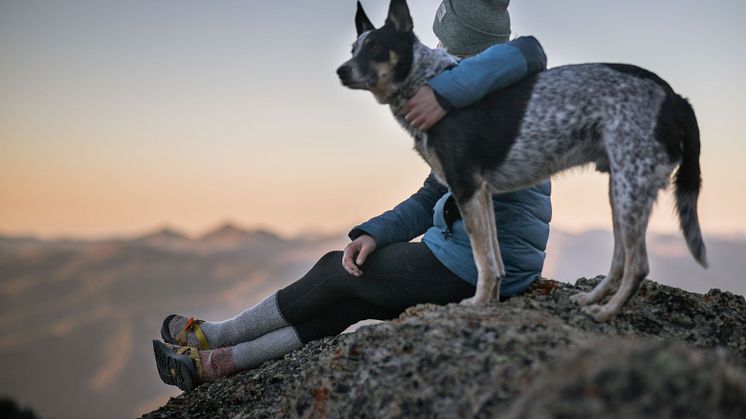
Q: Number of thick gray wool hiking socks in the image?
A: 2